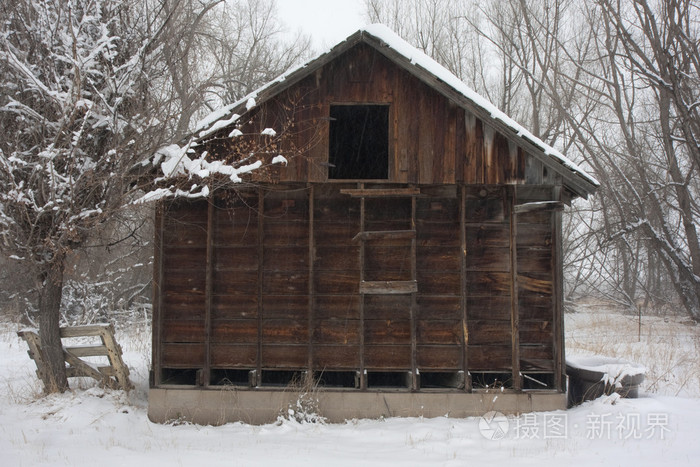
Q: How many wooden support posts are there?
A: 9